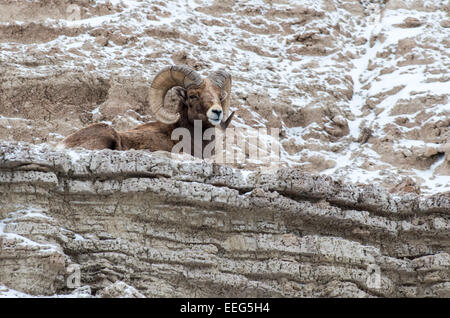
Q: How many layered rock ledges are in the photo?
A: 1